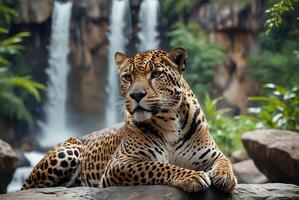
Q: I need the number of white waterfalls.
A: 3